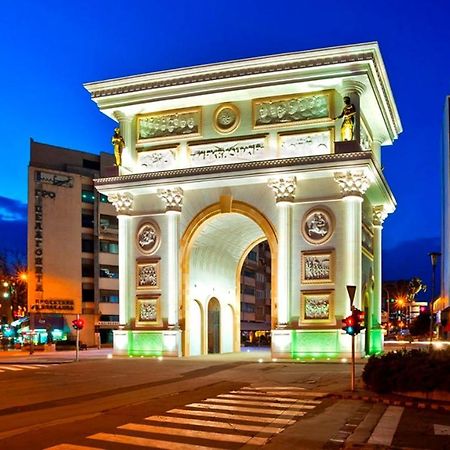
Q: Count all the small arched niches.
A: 3